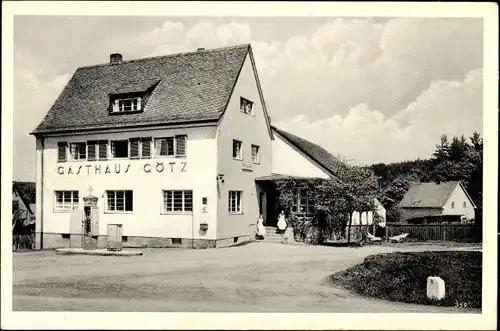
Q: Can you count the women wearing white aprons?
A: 2